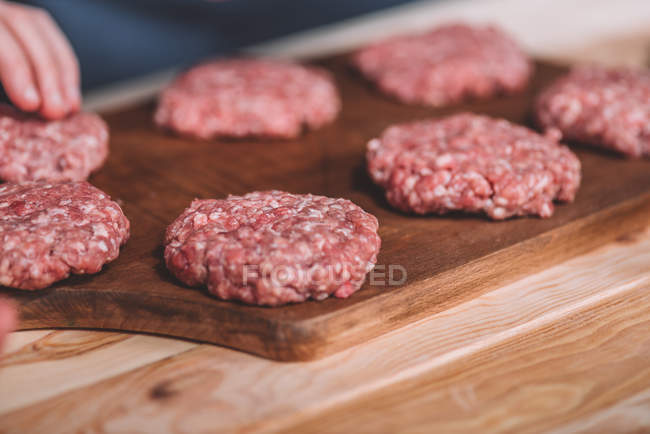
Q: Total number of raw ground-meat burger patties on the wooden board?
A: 7